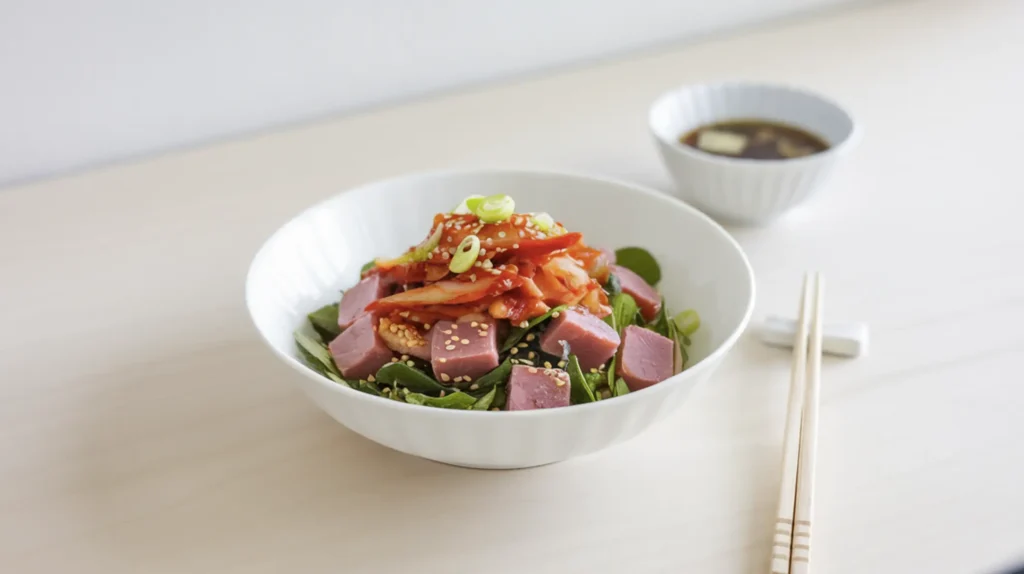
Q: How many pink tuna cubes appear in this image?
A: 7